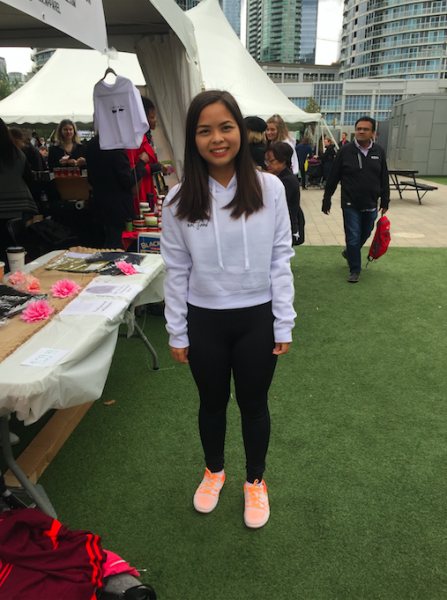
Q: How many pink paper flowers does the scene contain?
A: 3